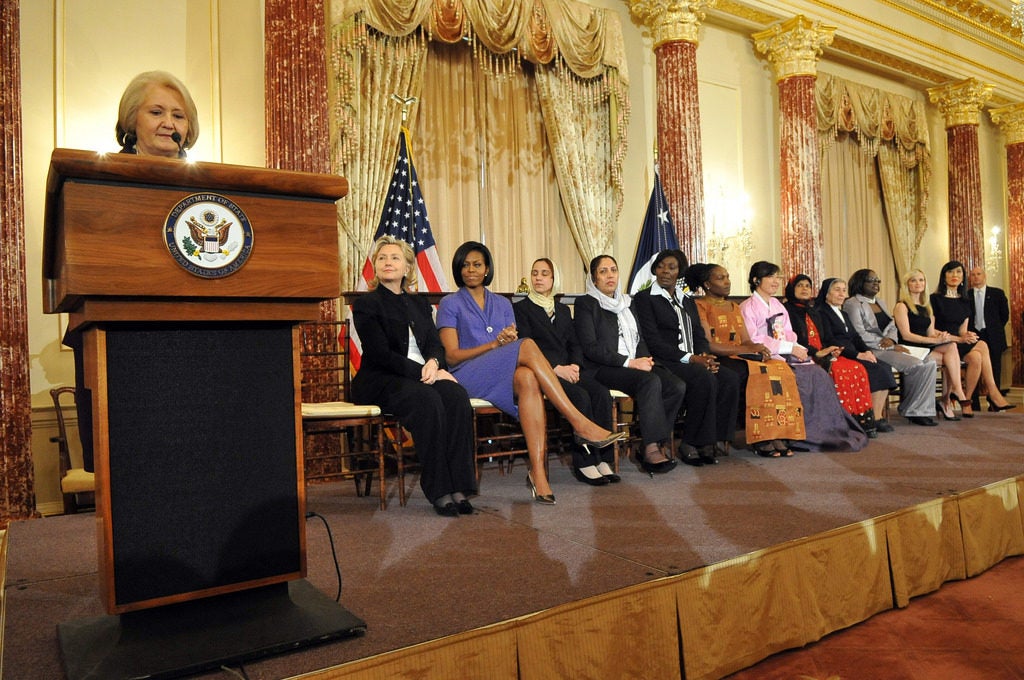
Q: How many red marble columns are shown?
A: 6